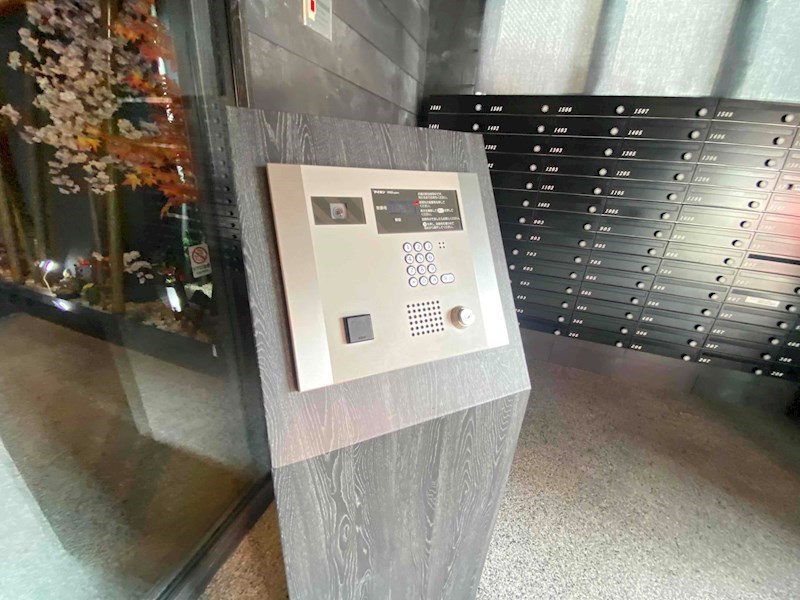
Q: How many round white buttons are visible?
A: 12